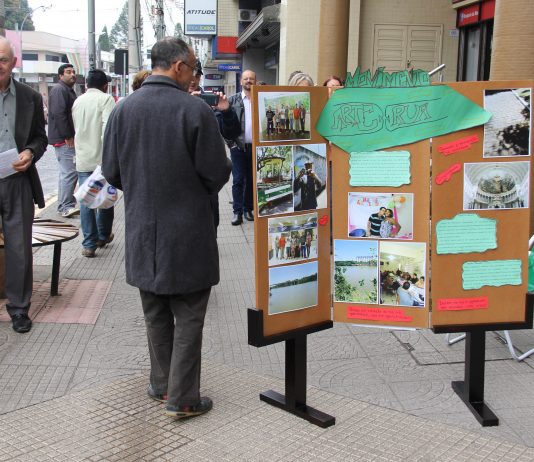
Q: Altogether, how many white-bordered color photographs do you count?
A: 10